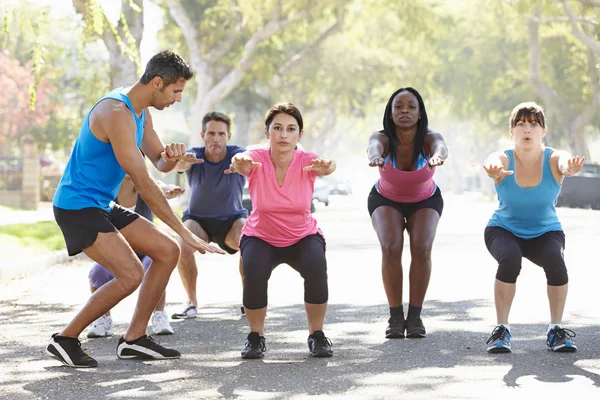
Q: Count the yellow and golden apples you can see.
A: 0